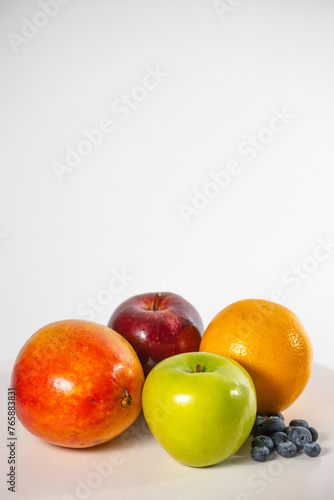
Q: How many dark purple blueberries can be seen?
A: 13